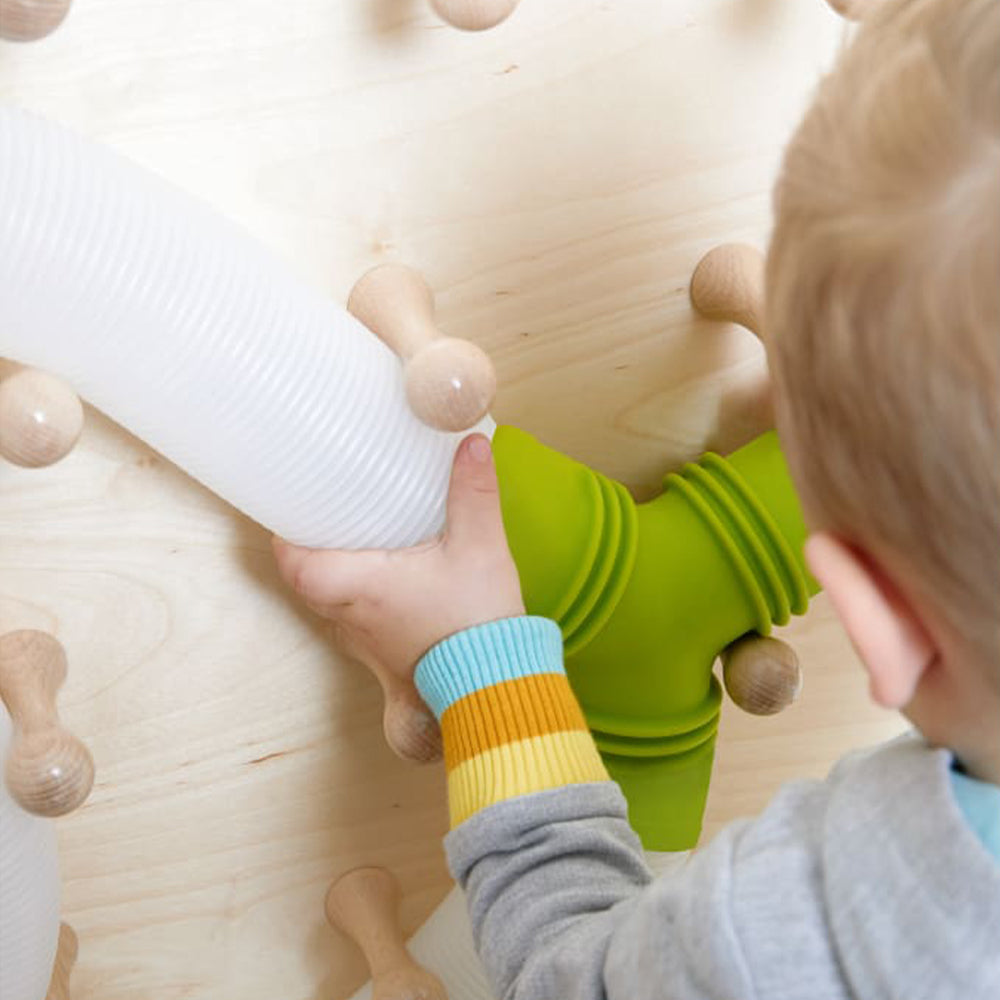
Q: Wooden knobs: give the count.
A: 11